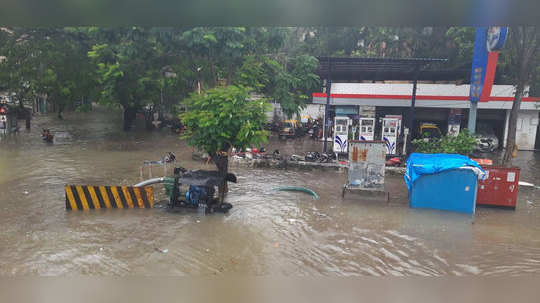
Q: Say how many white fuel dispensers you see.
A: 3